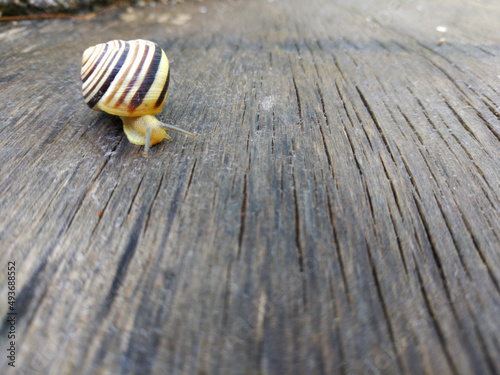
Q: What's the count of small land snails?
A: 1